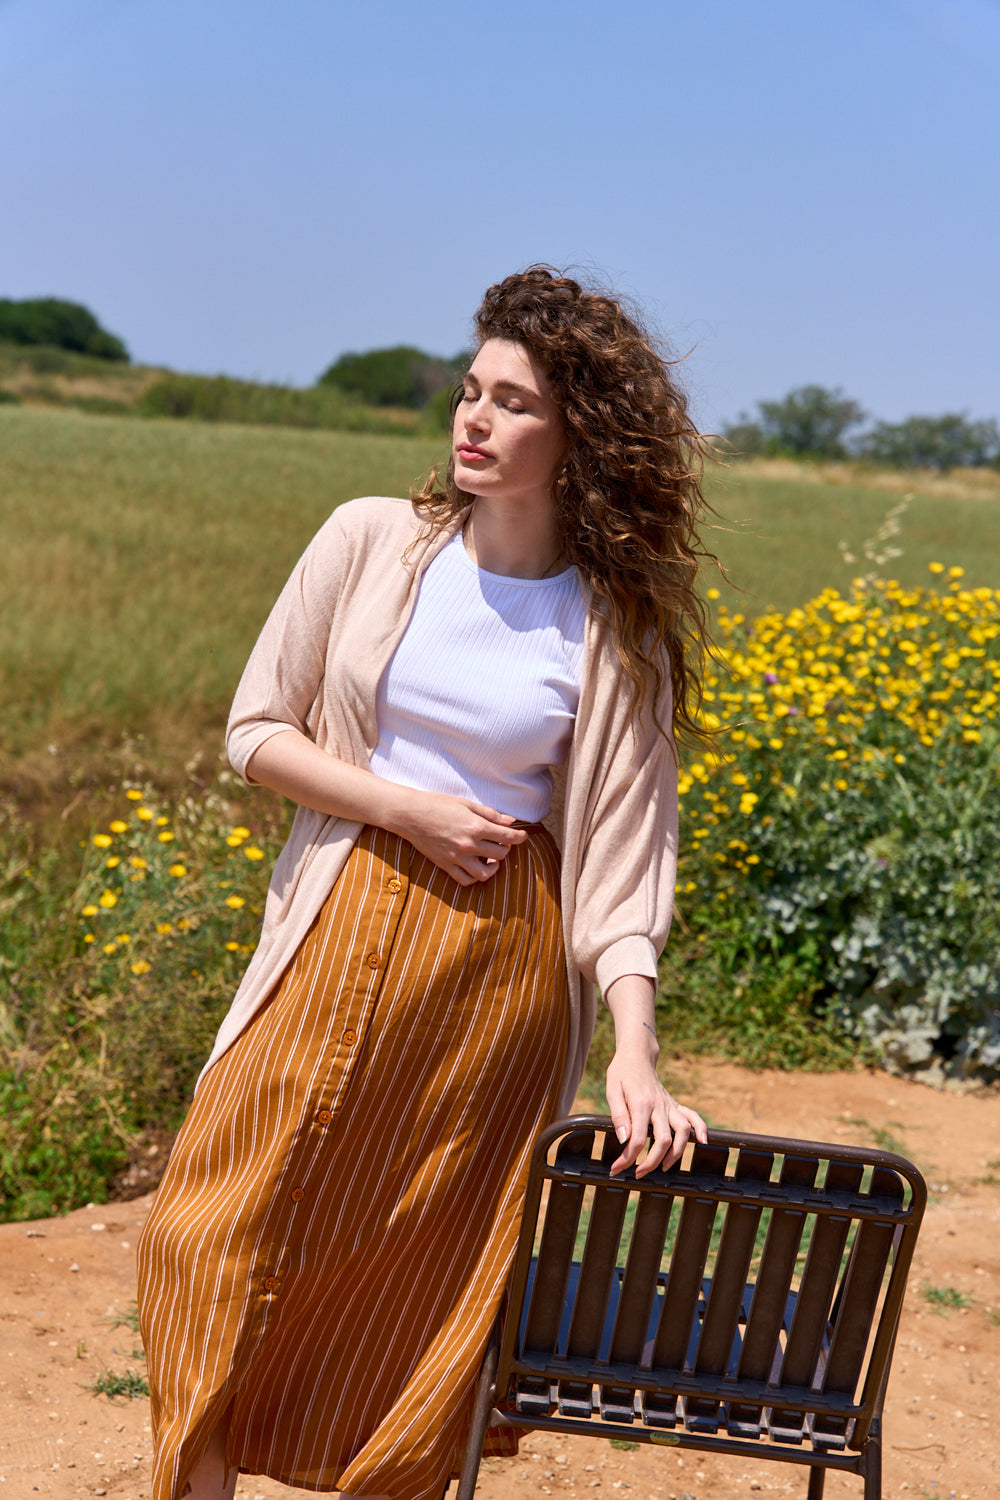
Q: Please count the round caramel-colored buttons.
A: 6